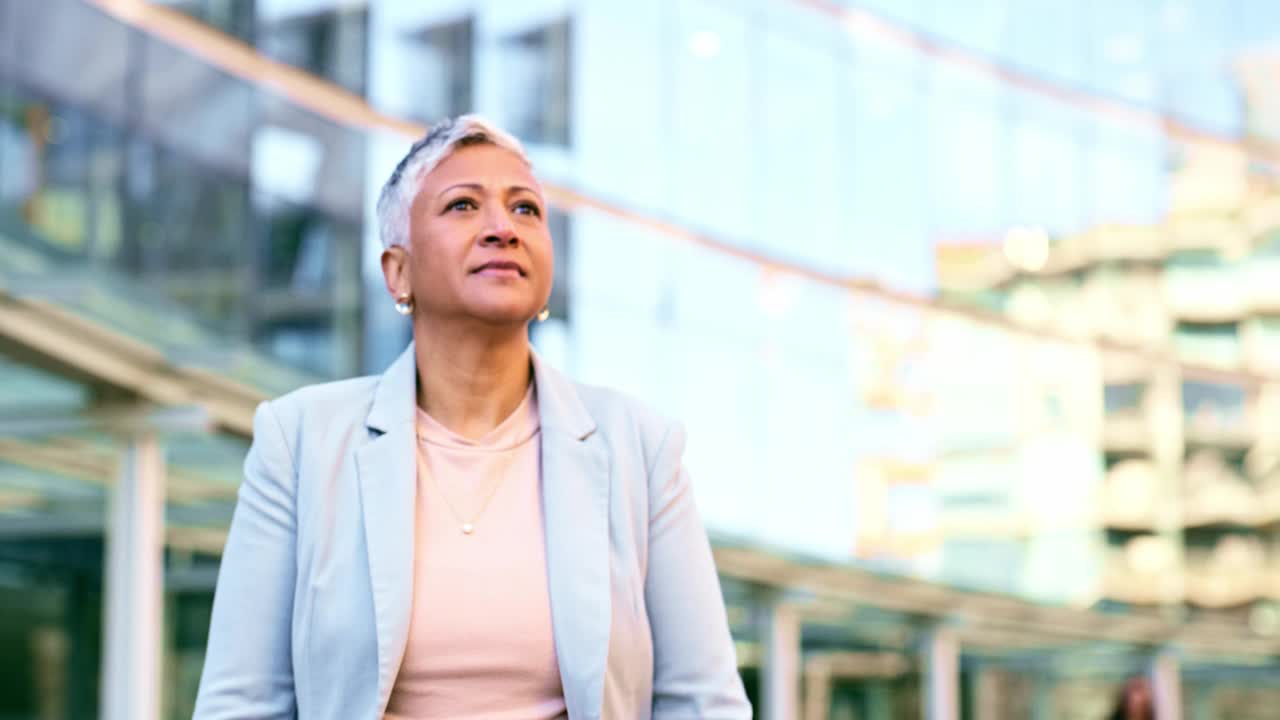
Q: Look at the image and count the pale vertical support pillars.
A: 4